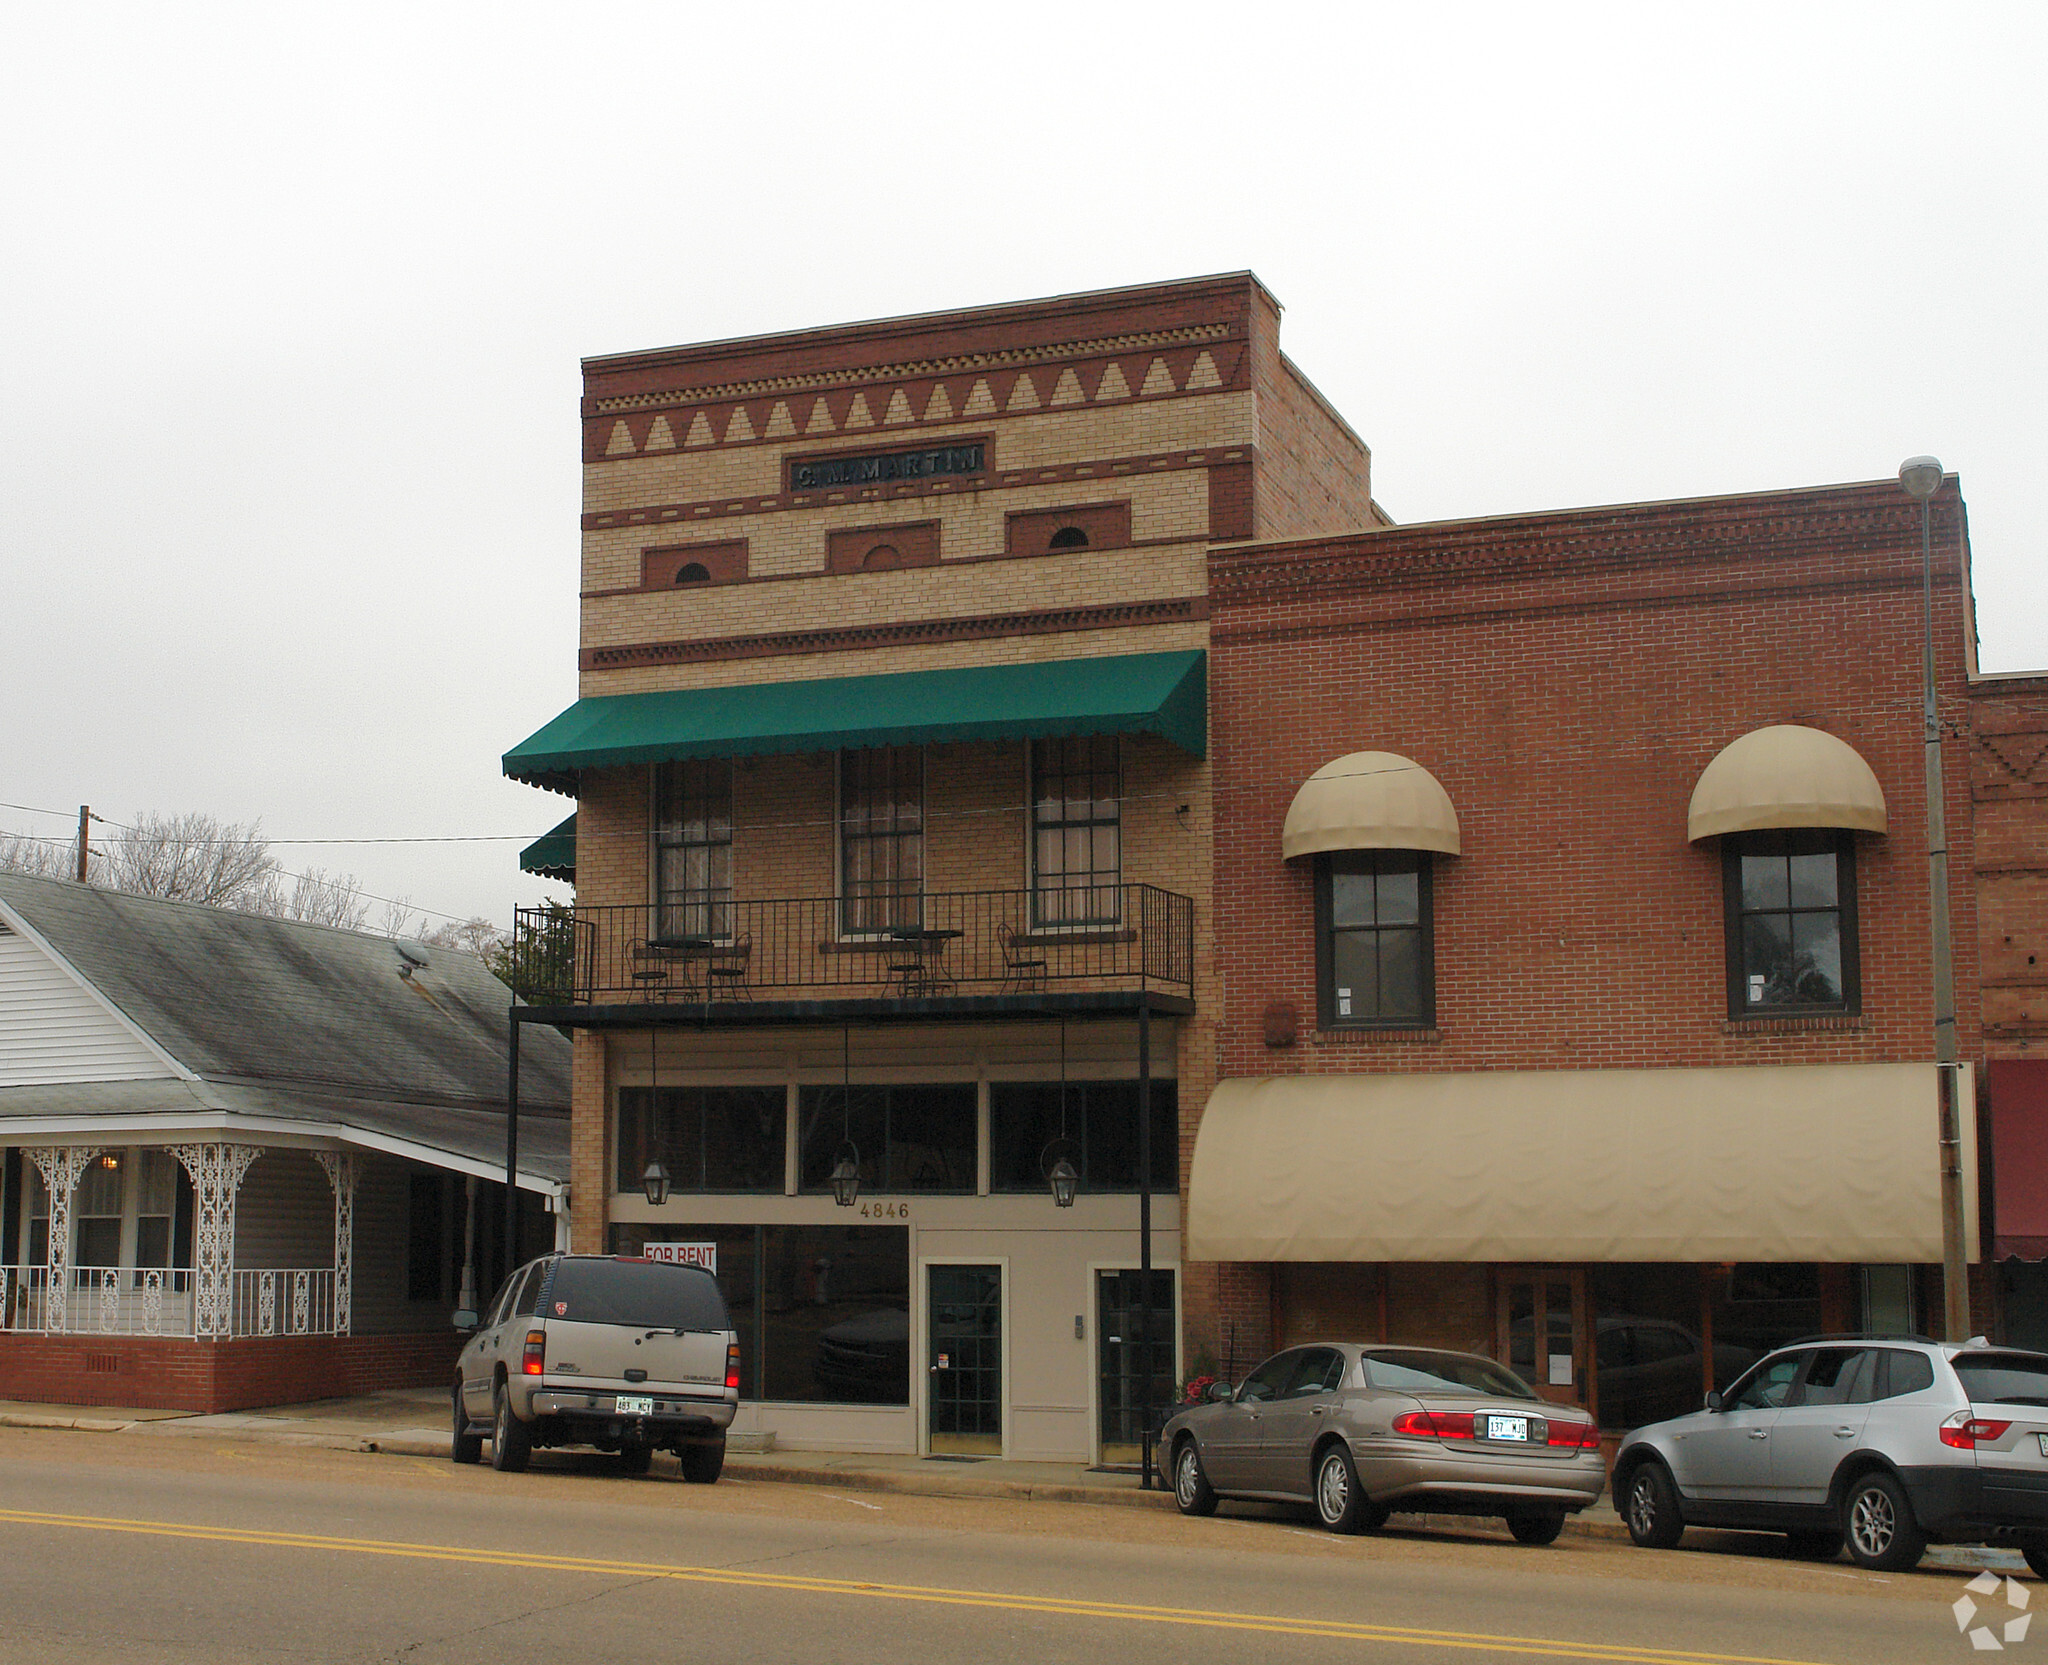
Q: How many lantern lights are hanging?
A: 3